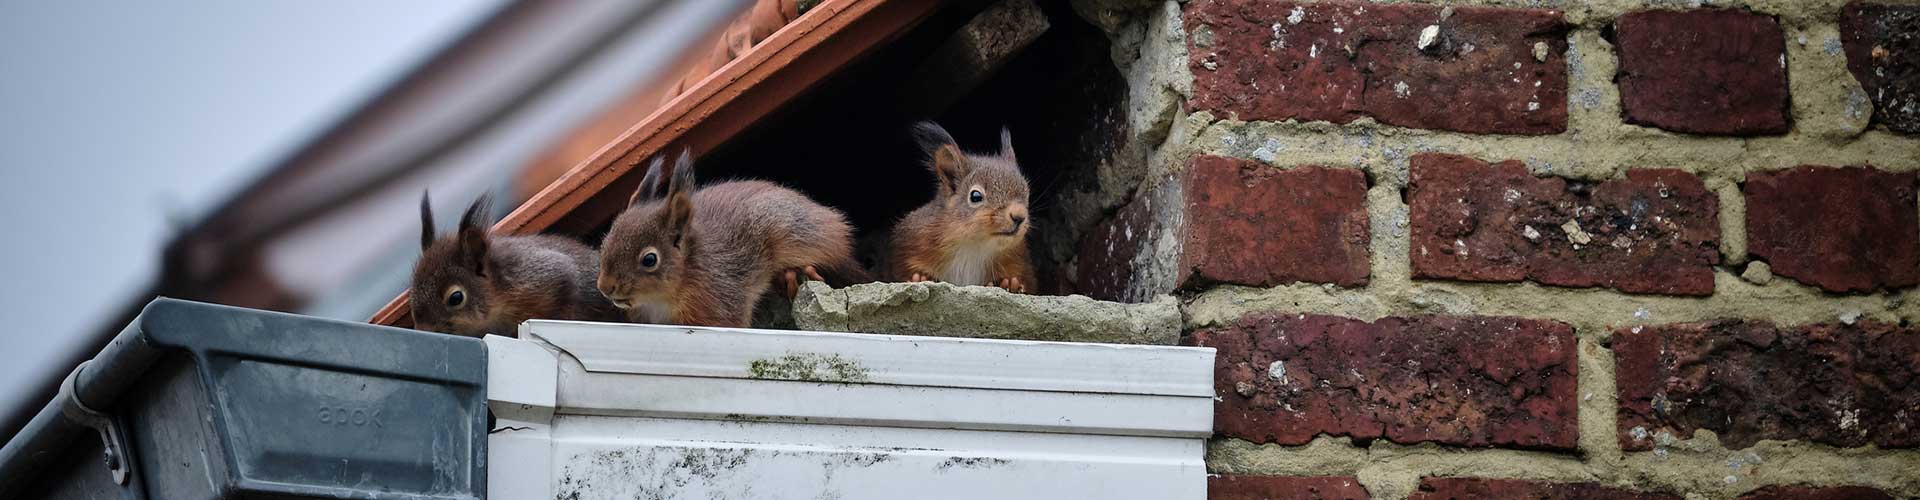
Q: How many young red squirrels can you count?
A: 3